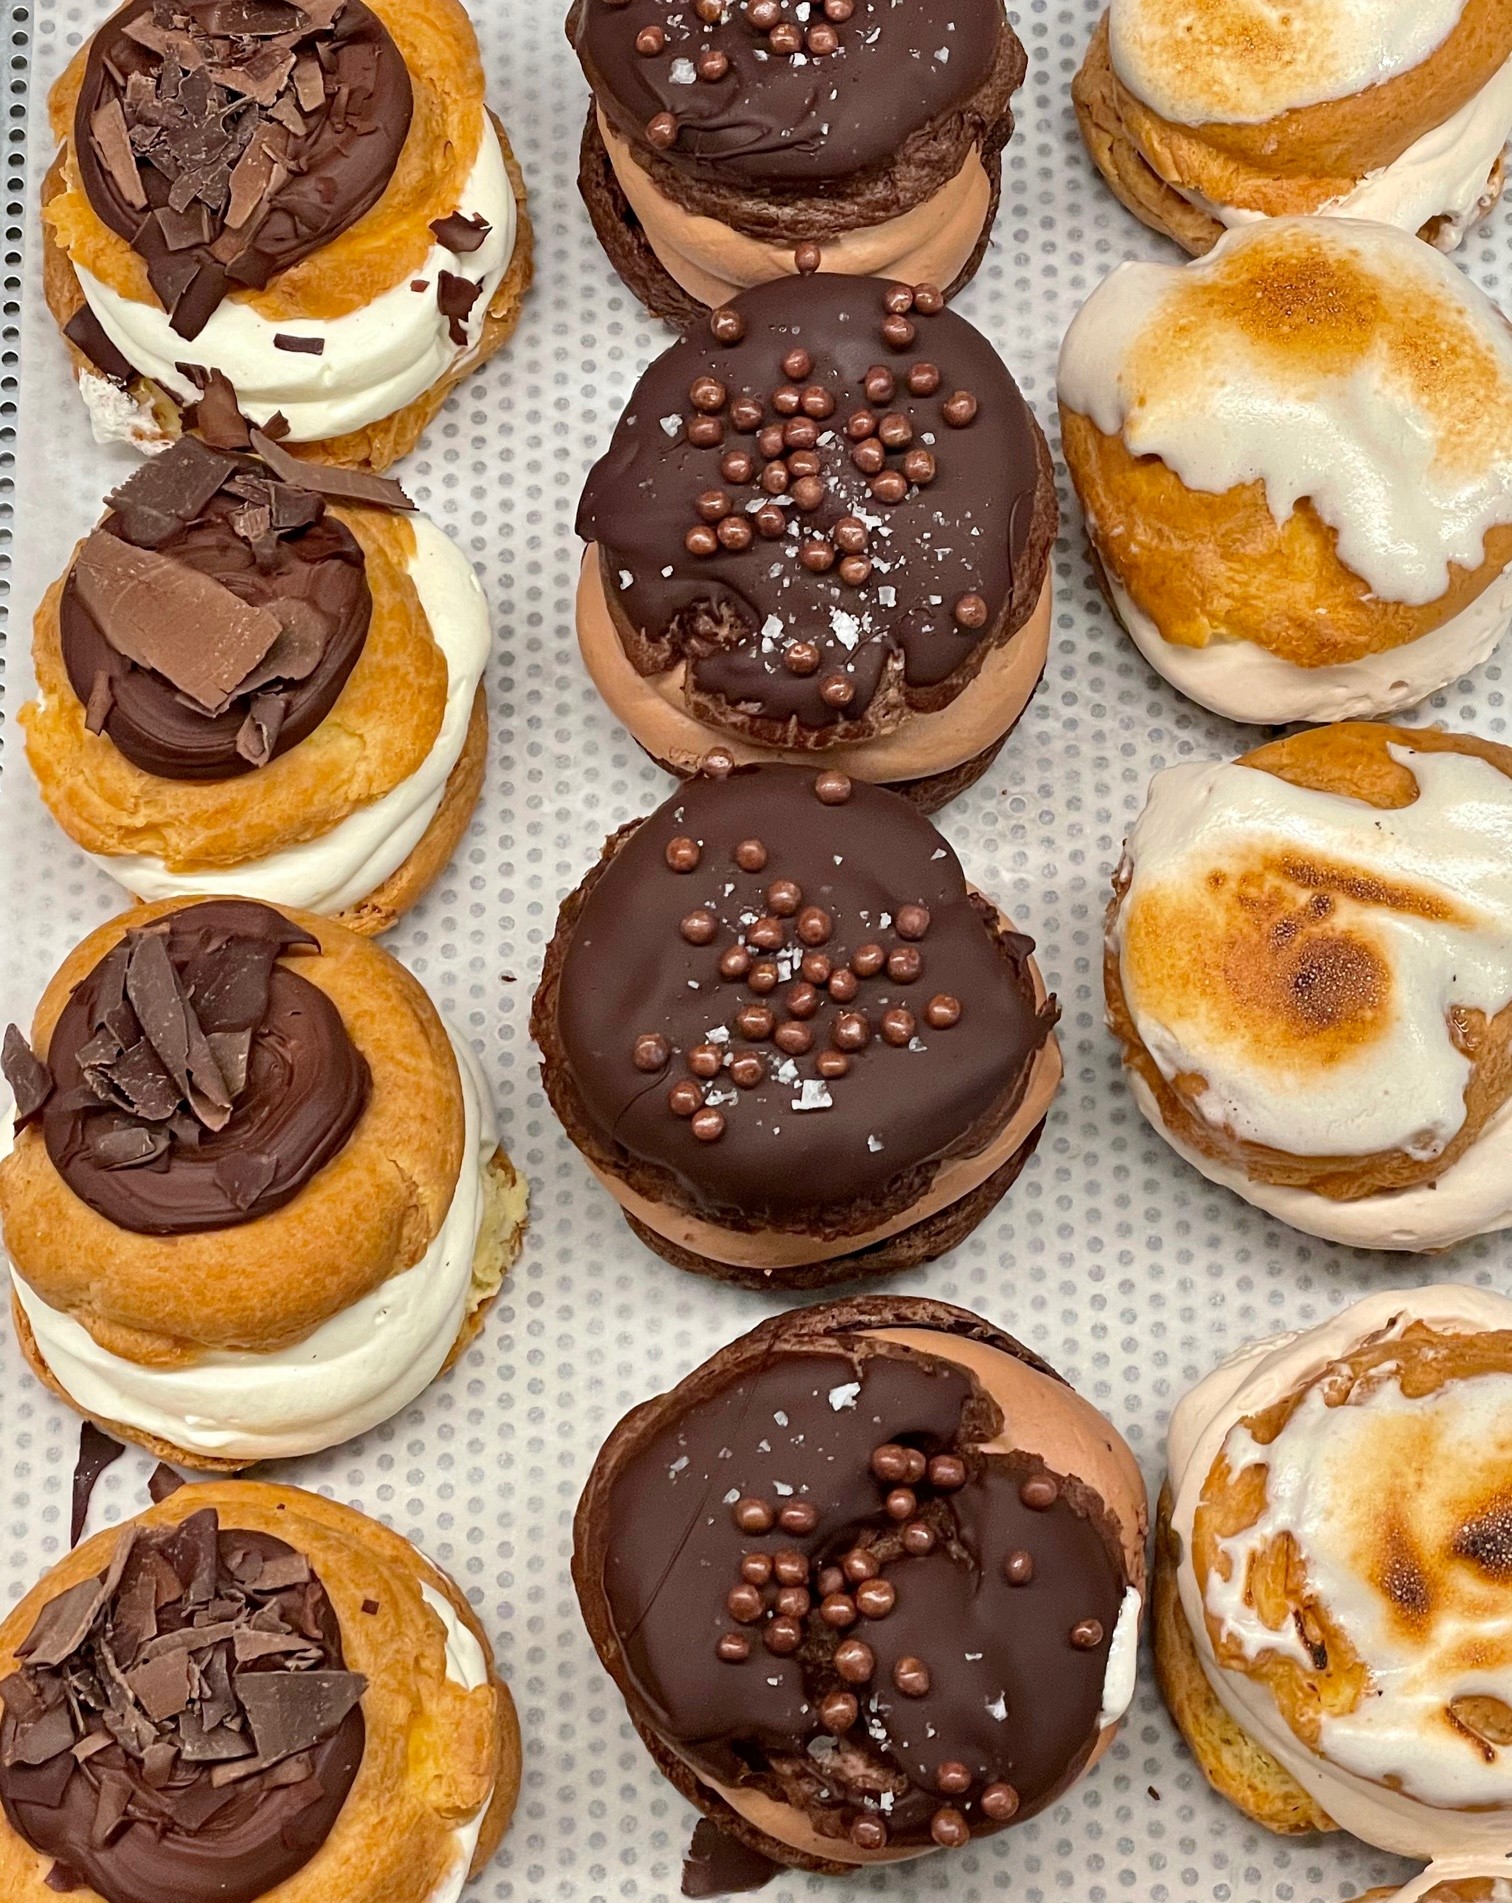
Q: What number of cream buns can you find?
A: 12